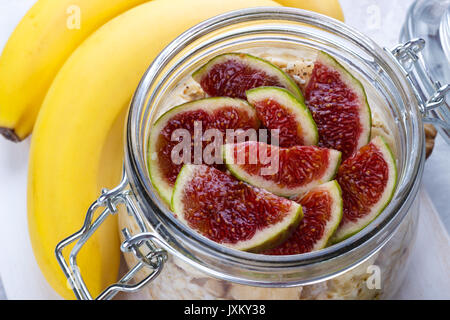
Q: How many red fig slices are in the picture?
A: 8